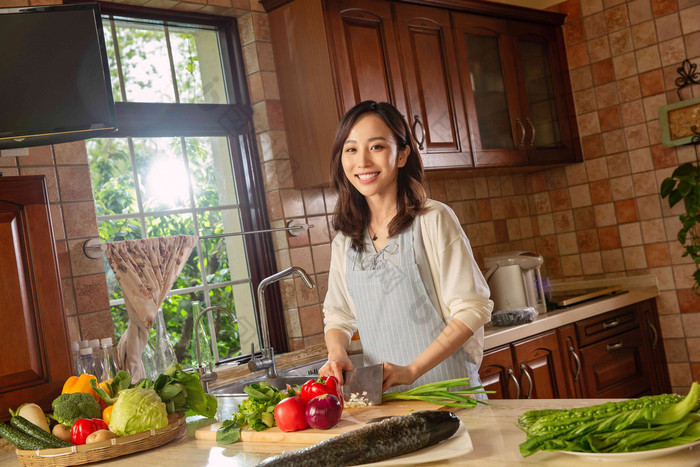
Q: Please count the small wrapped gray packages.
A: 1